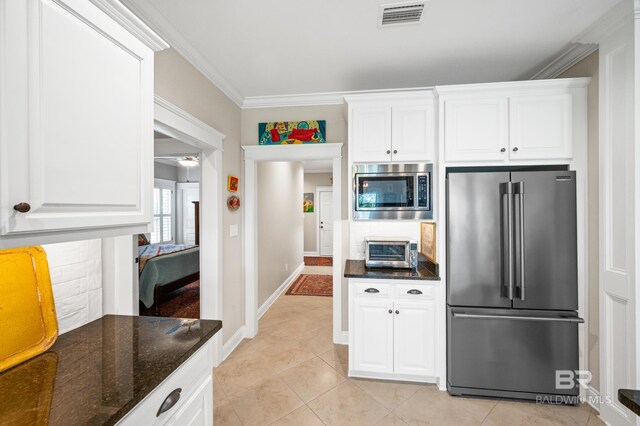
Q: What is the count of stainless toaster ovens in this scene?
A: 1